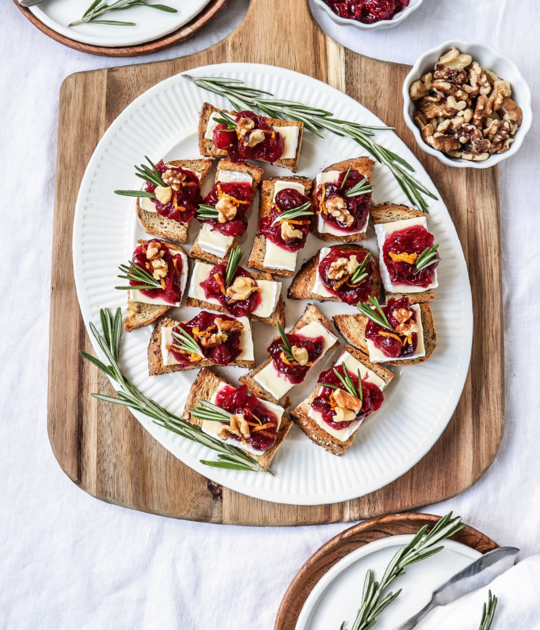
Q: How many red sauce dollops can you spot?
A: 14